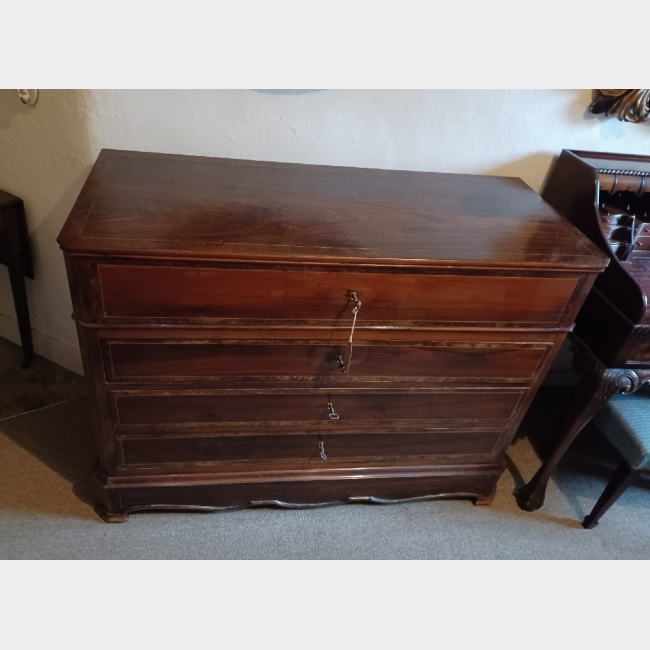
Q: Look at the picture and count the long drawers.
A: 4